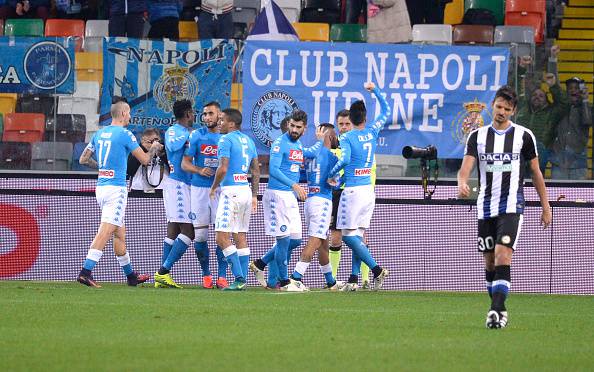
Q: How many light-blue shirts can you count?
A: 7